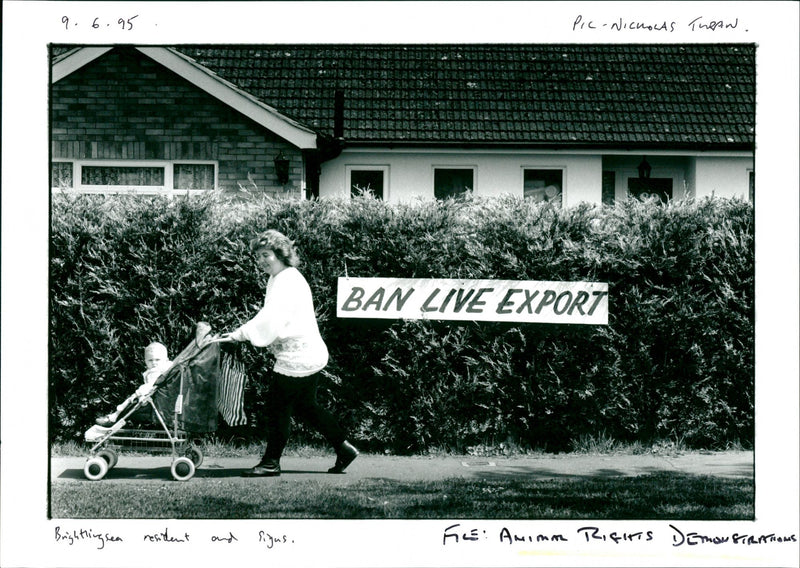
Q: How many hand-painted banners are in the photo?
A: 1